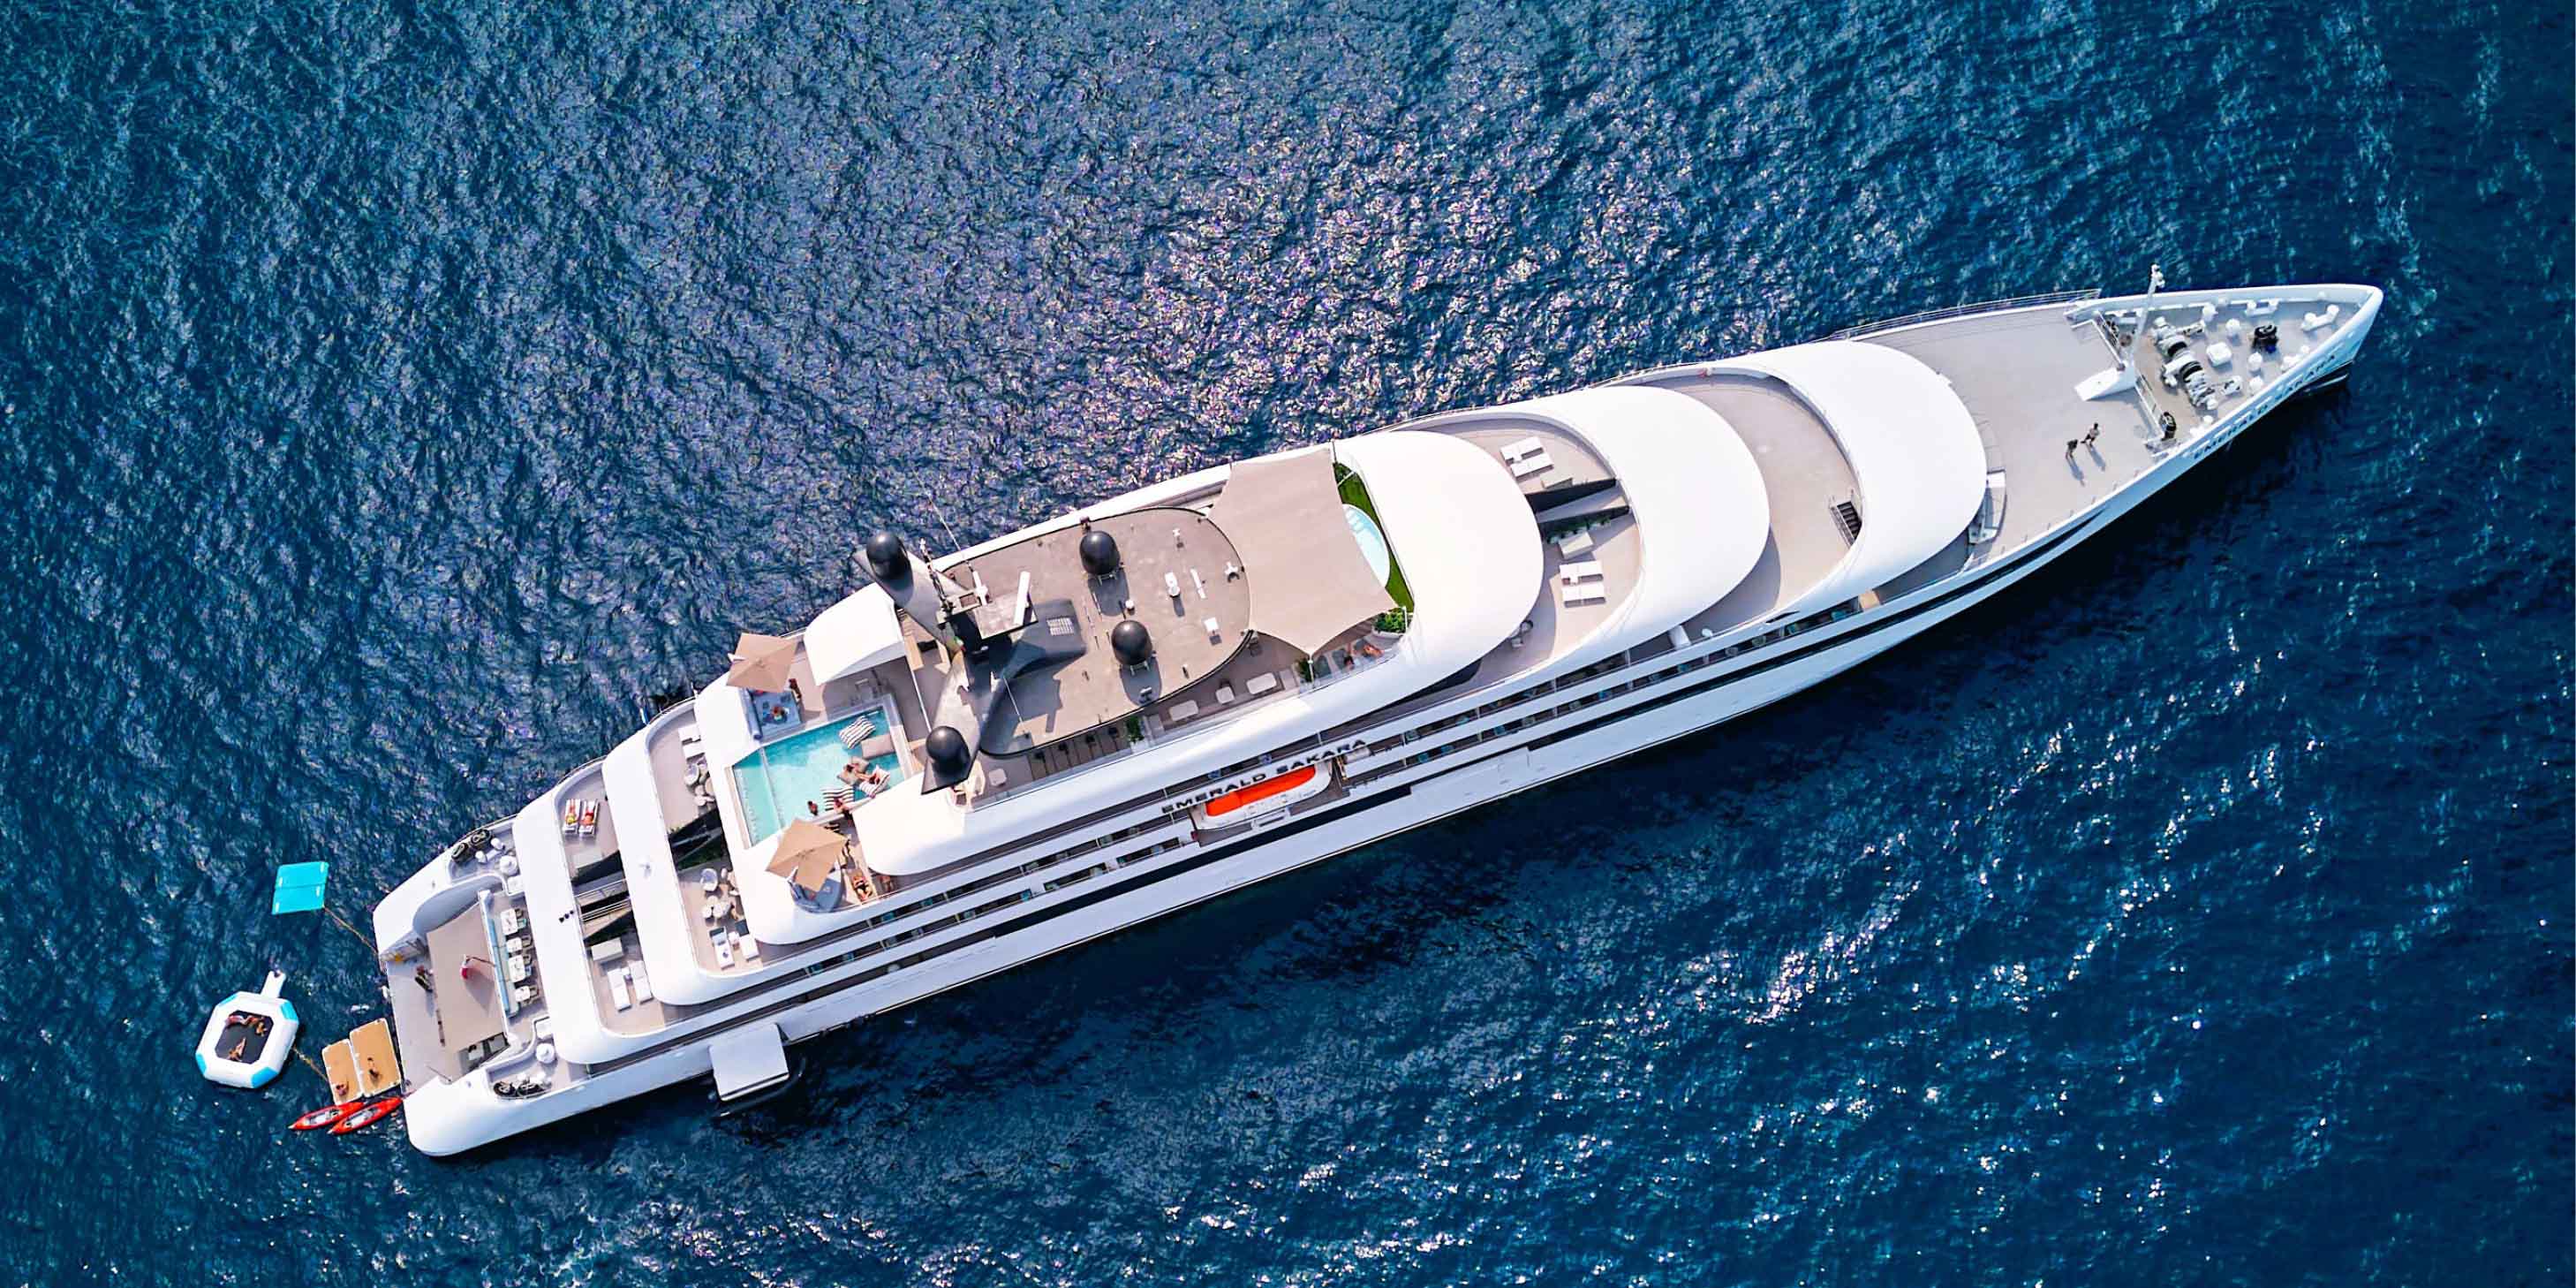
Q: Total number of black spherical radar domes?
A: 4